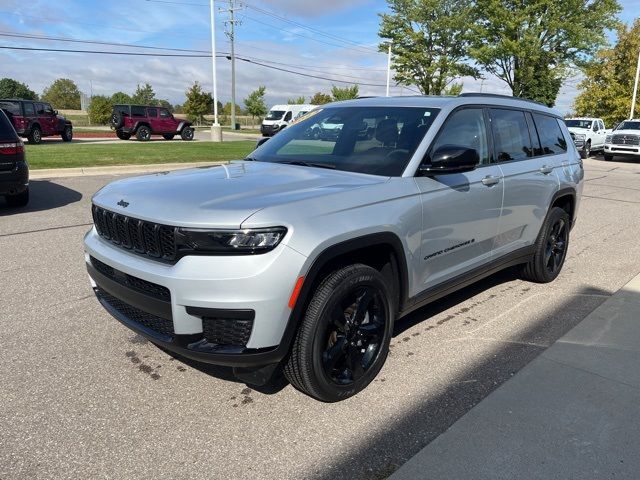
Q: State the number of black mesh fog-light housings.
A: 1